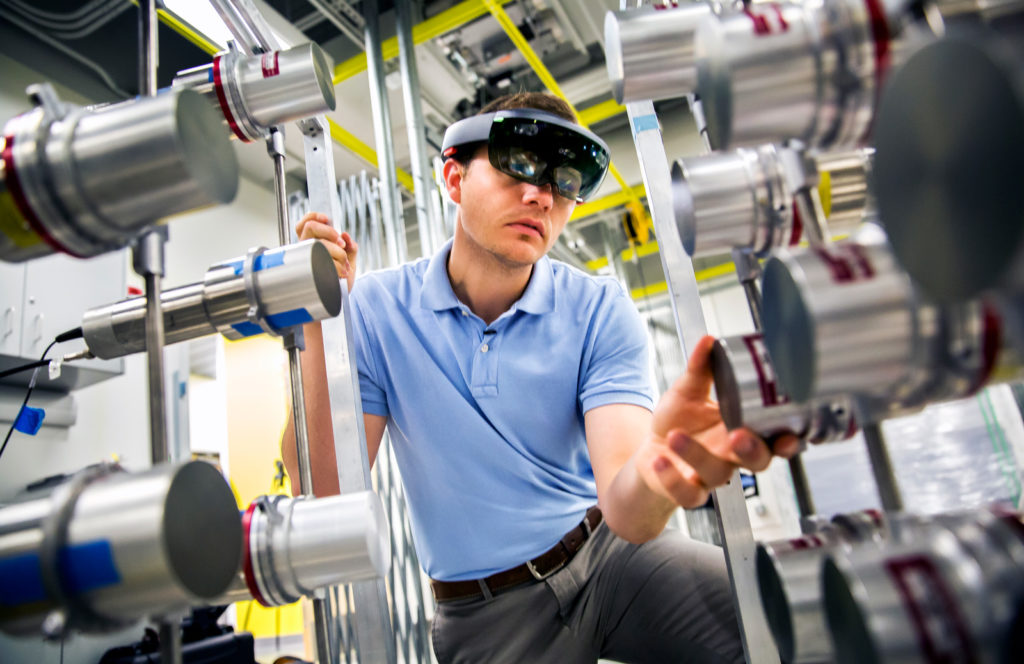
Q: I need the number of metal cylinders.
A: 13